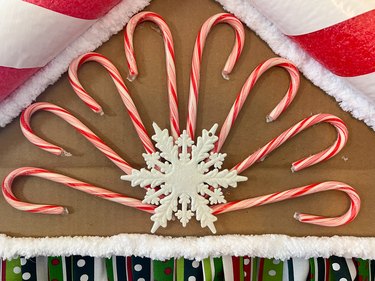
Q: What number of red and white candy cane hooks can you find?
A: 8